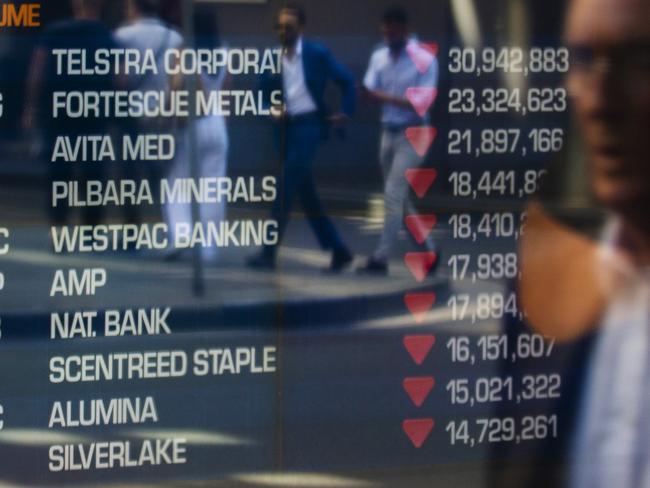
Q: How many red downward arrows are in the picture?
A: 10